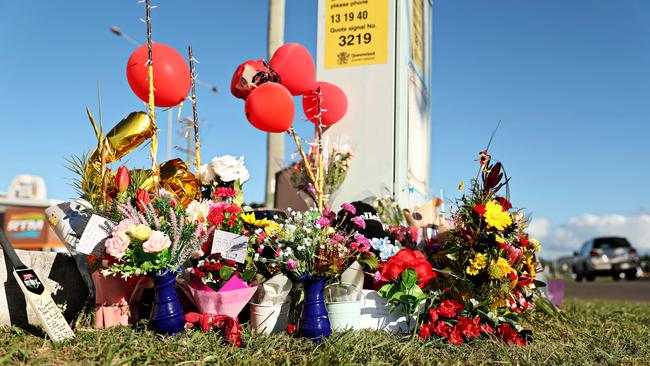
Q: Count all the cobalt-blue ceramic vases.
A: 2